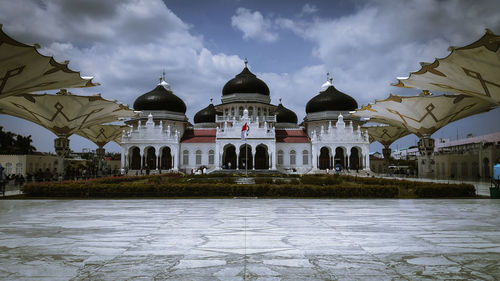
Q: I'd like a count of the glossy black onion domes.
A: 5